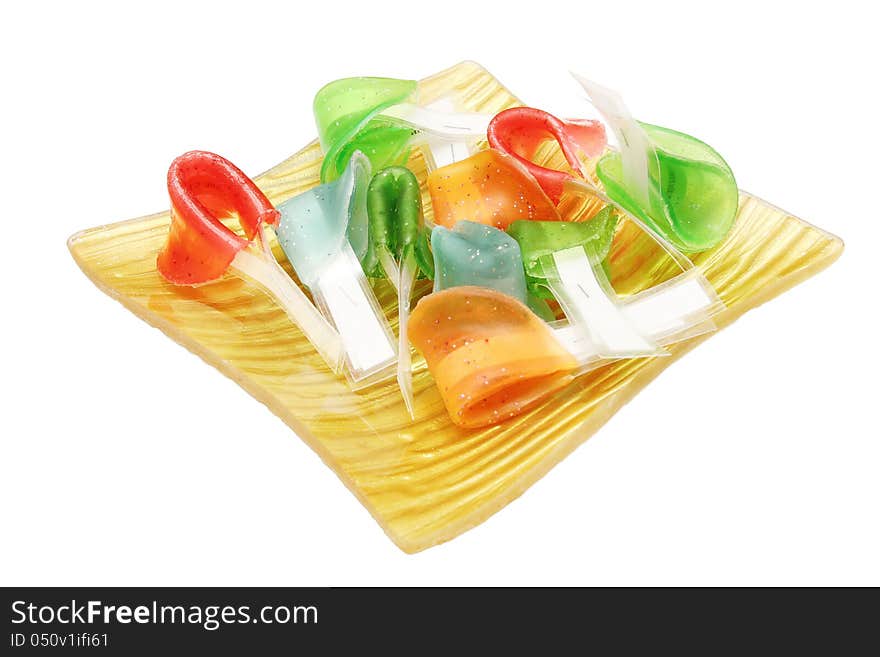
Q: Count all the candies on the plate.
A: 10